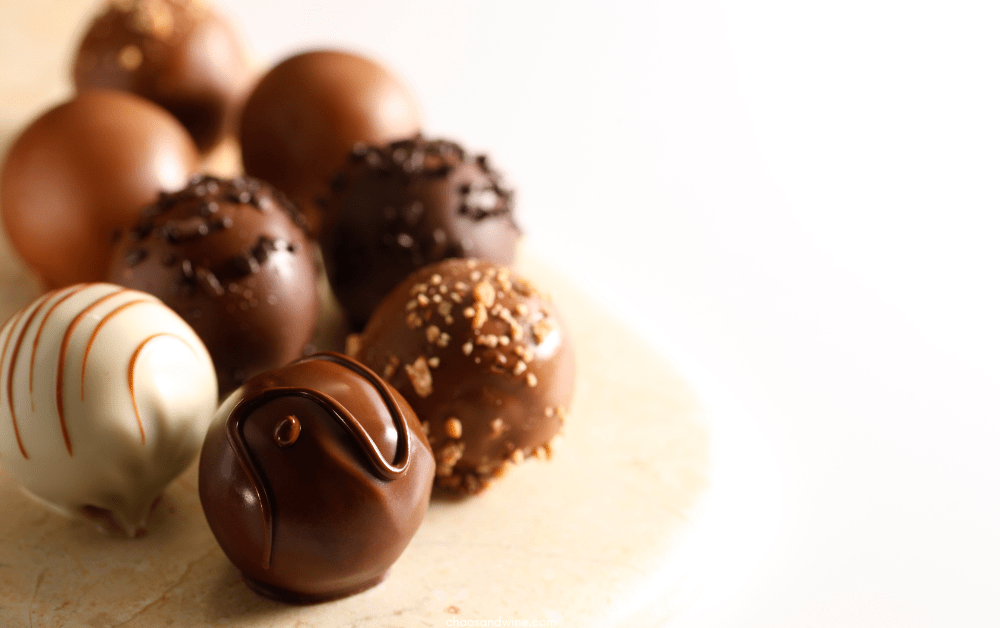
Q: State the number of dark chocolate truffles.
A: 3